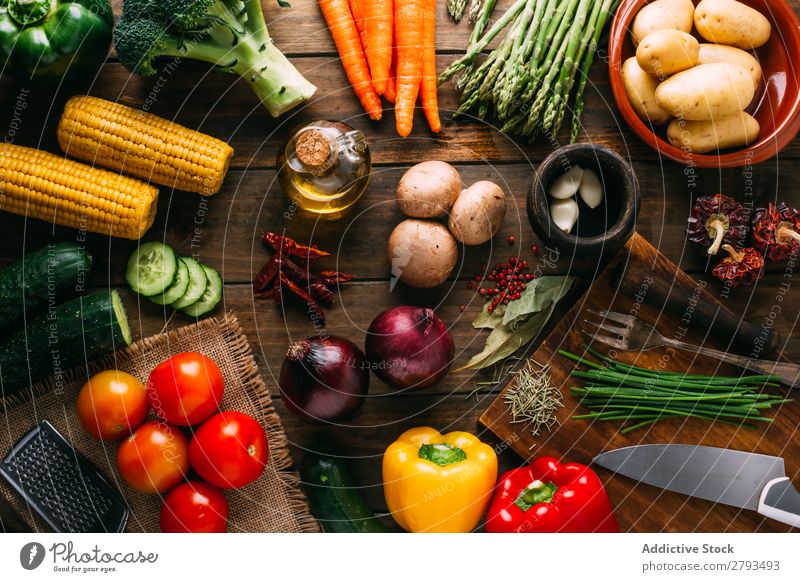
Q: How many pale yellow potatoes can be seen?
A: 7